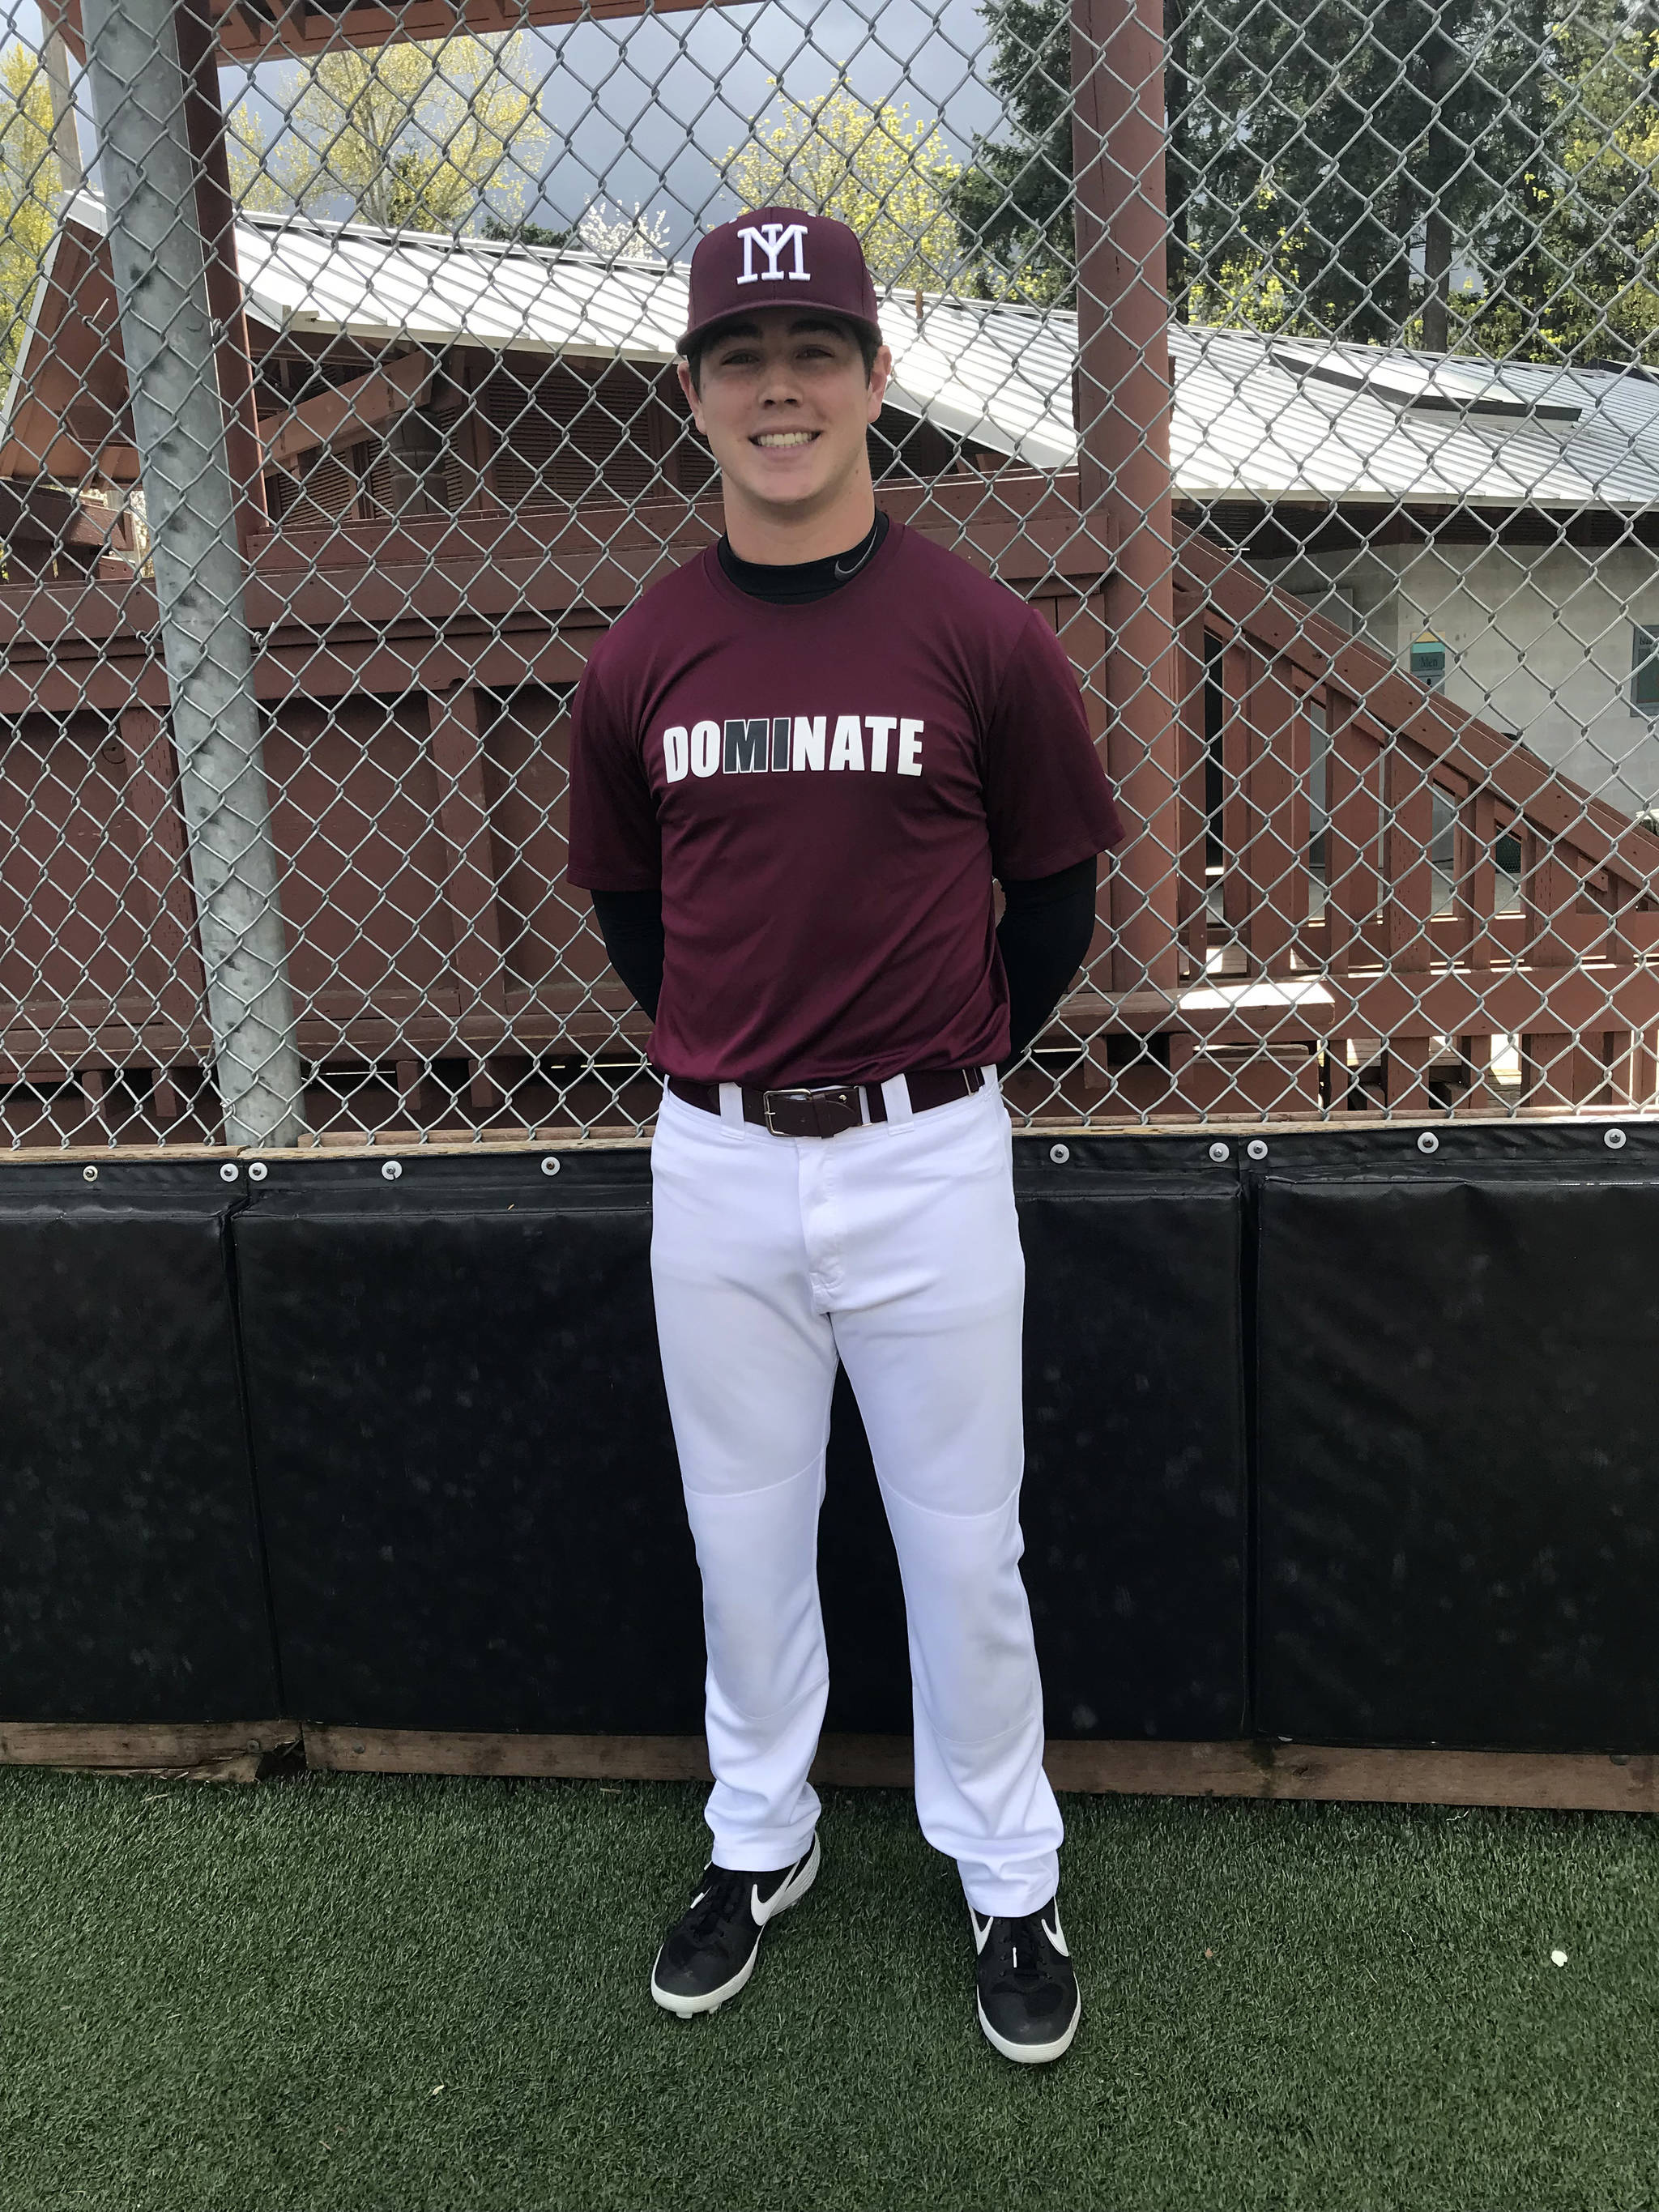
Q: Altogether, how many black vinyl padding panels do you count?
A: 3